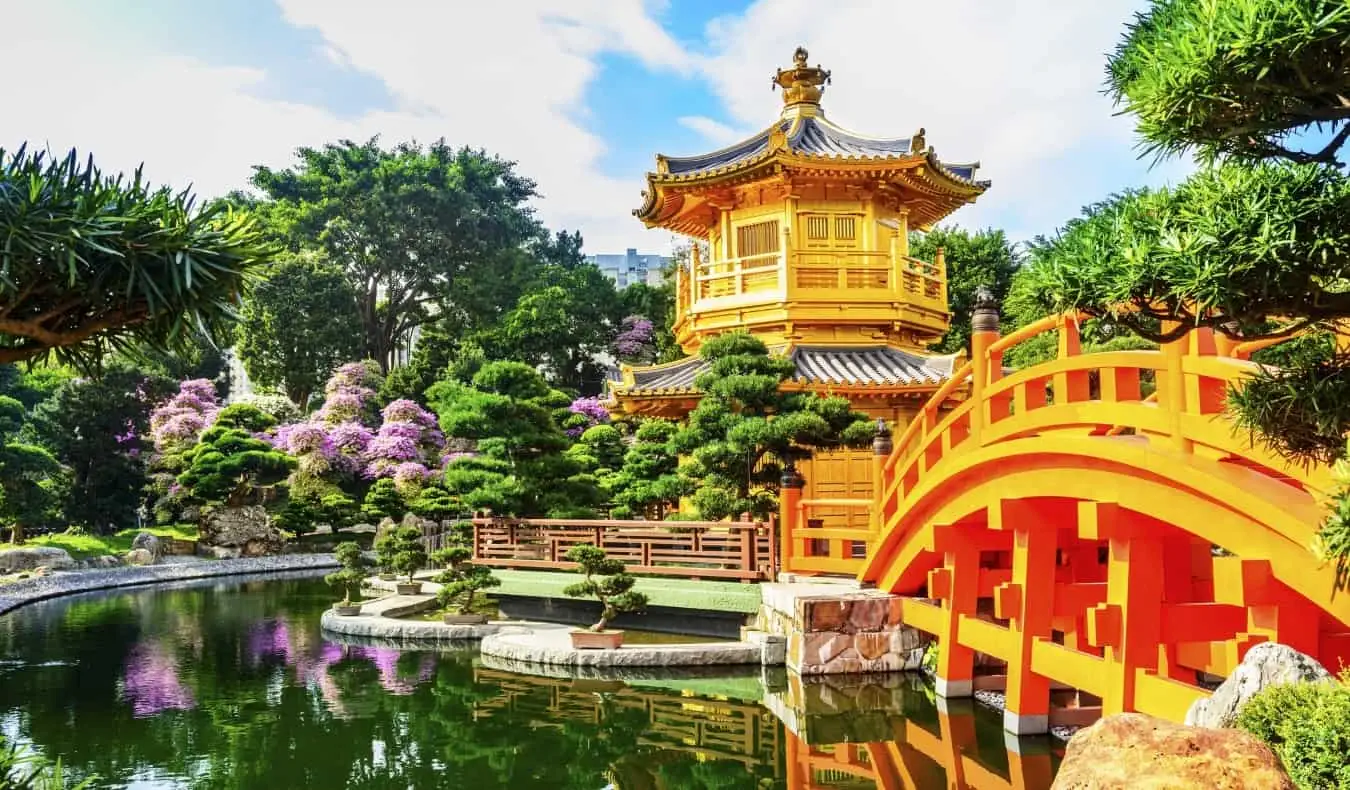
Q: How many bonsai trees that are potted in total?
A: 5